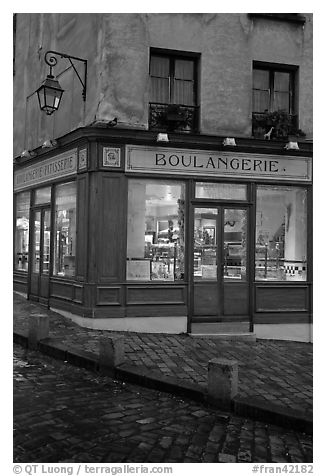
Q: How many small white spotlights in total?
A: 5